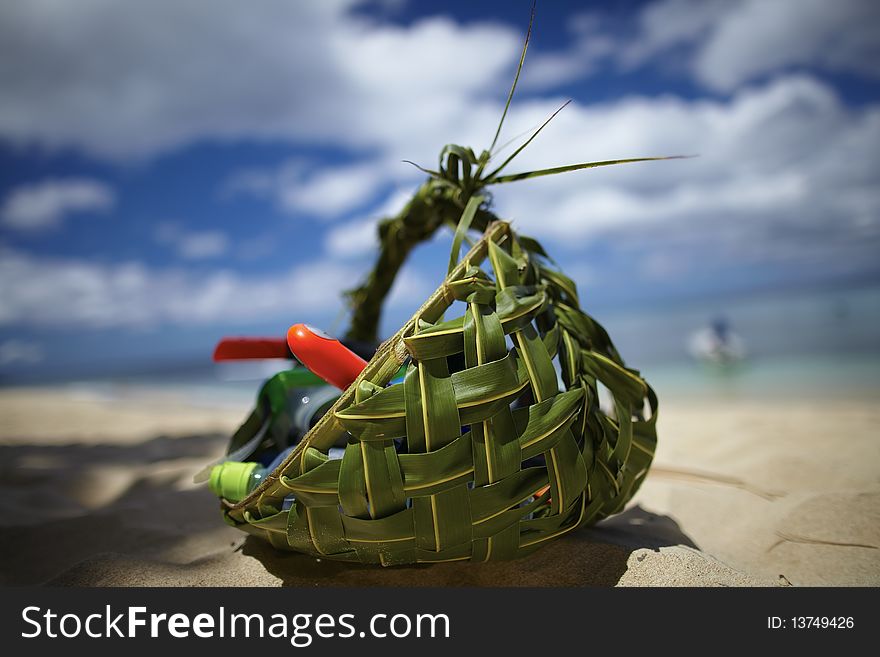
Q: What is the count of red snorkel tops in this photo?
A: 2